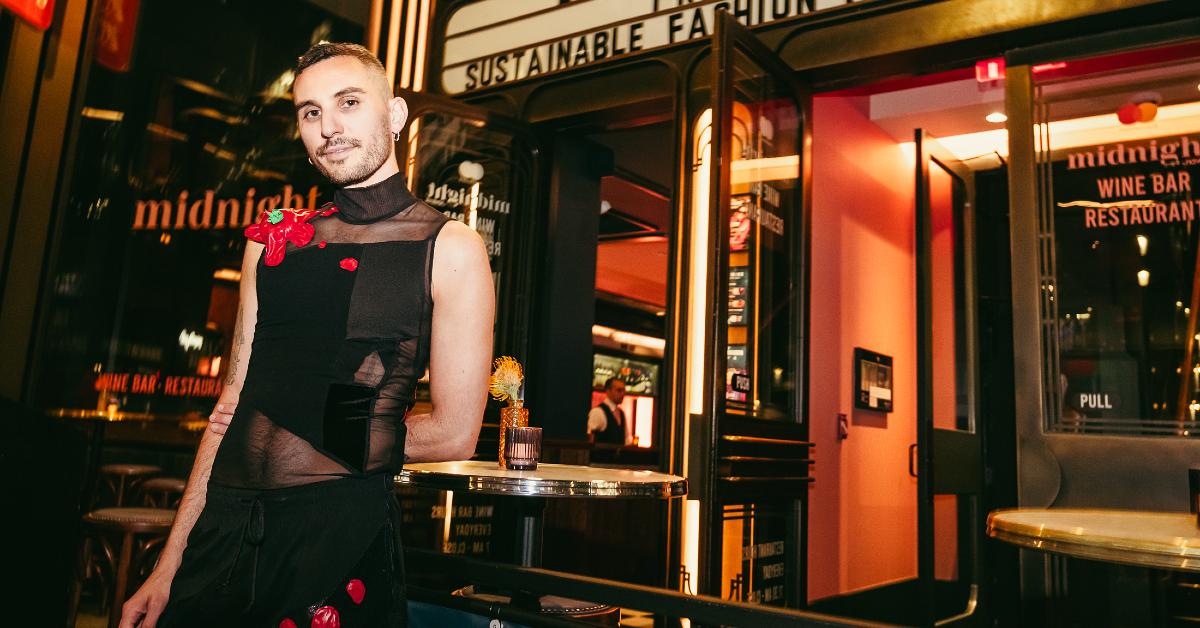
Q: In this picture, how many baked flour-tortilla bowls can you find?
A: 0